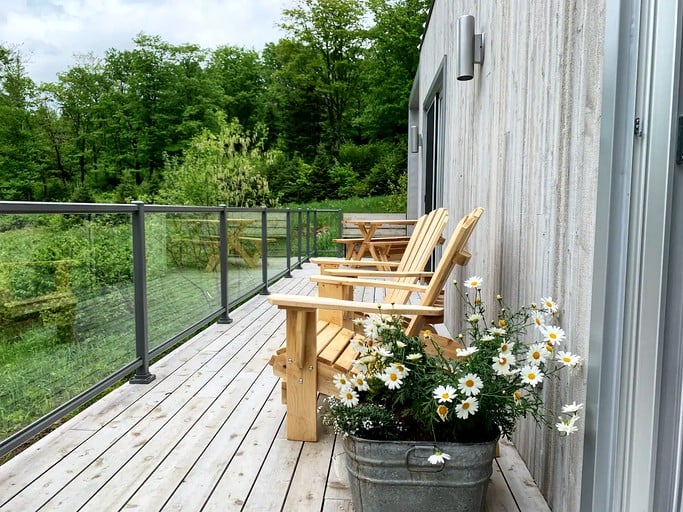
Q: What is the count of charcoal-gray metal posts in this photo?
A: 8